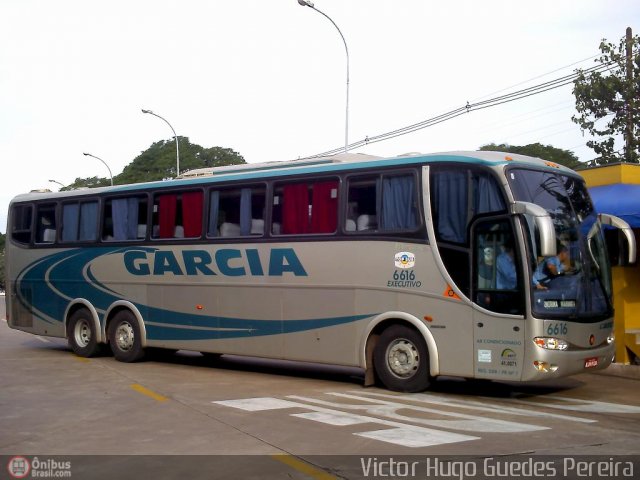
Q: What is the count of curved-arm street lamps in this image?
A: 4